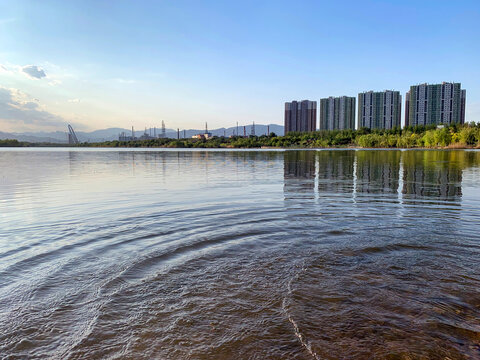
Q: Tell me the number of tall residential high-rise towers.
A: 4